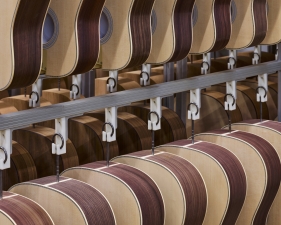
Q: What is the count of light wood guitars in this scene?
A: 14